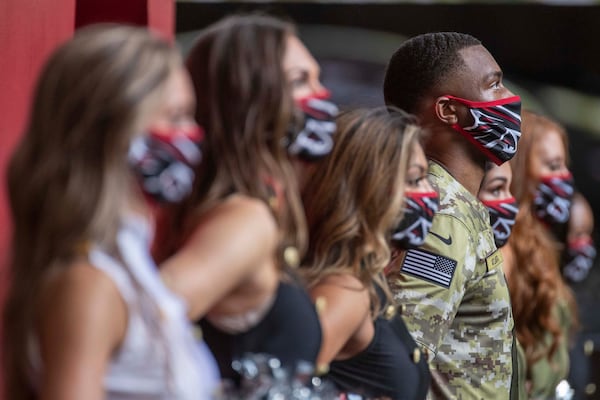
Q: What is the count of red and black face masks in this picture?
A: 7